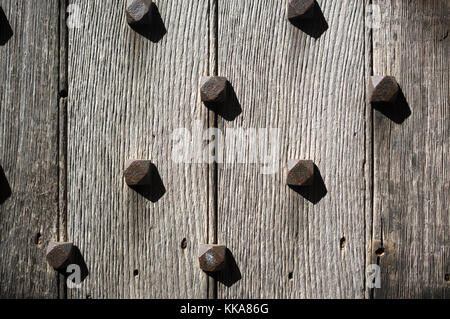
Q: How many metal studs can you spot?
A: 8